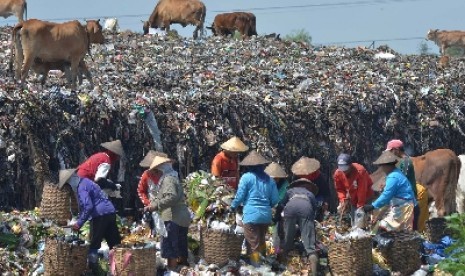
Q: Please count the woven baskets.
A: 6